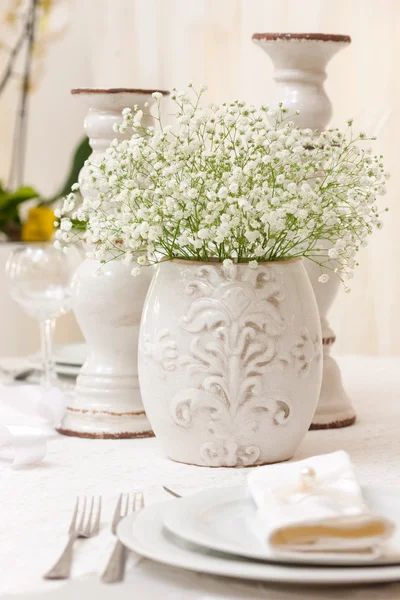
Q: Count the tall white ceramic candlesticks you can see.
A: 2